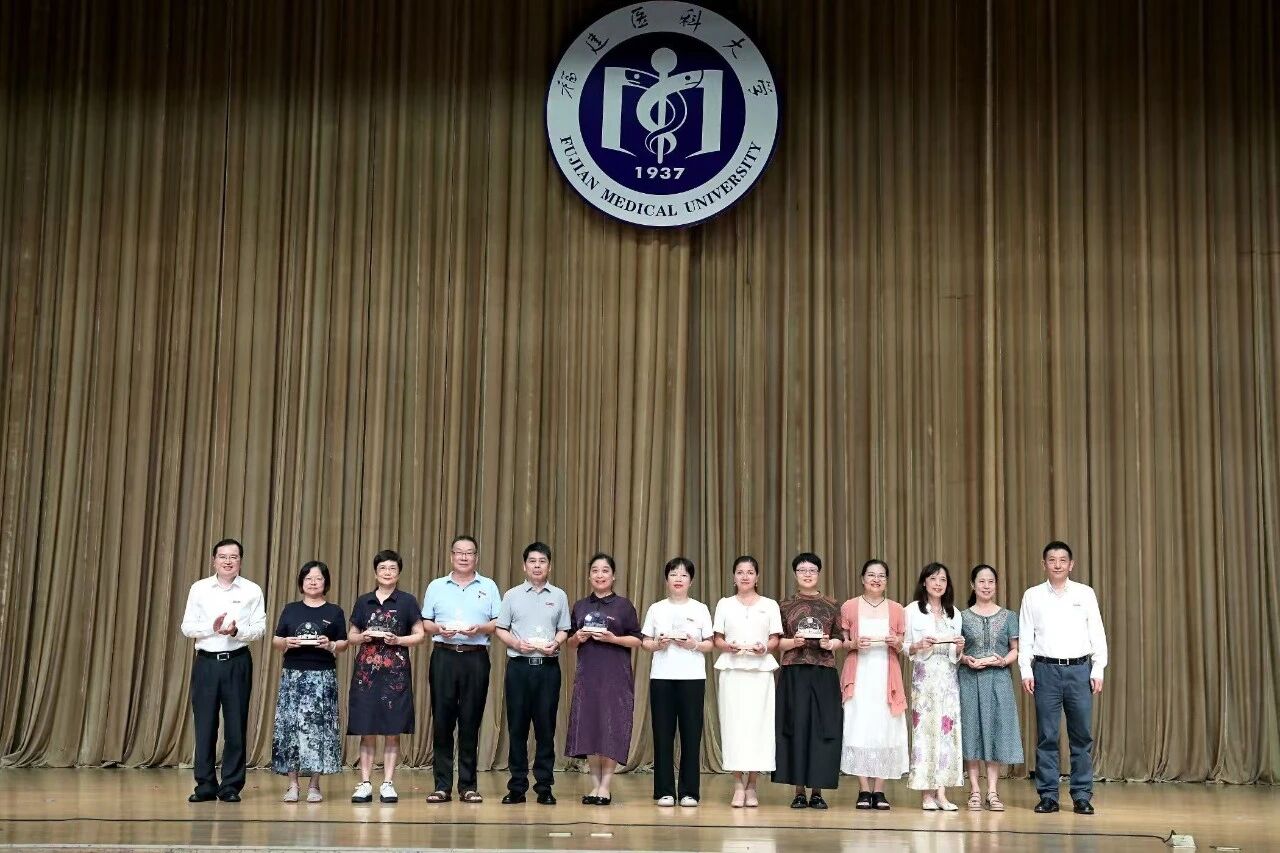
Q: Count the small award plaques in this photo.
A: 11